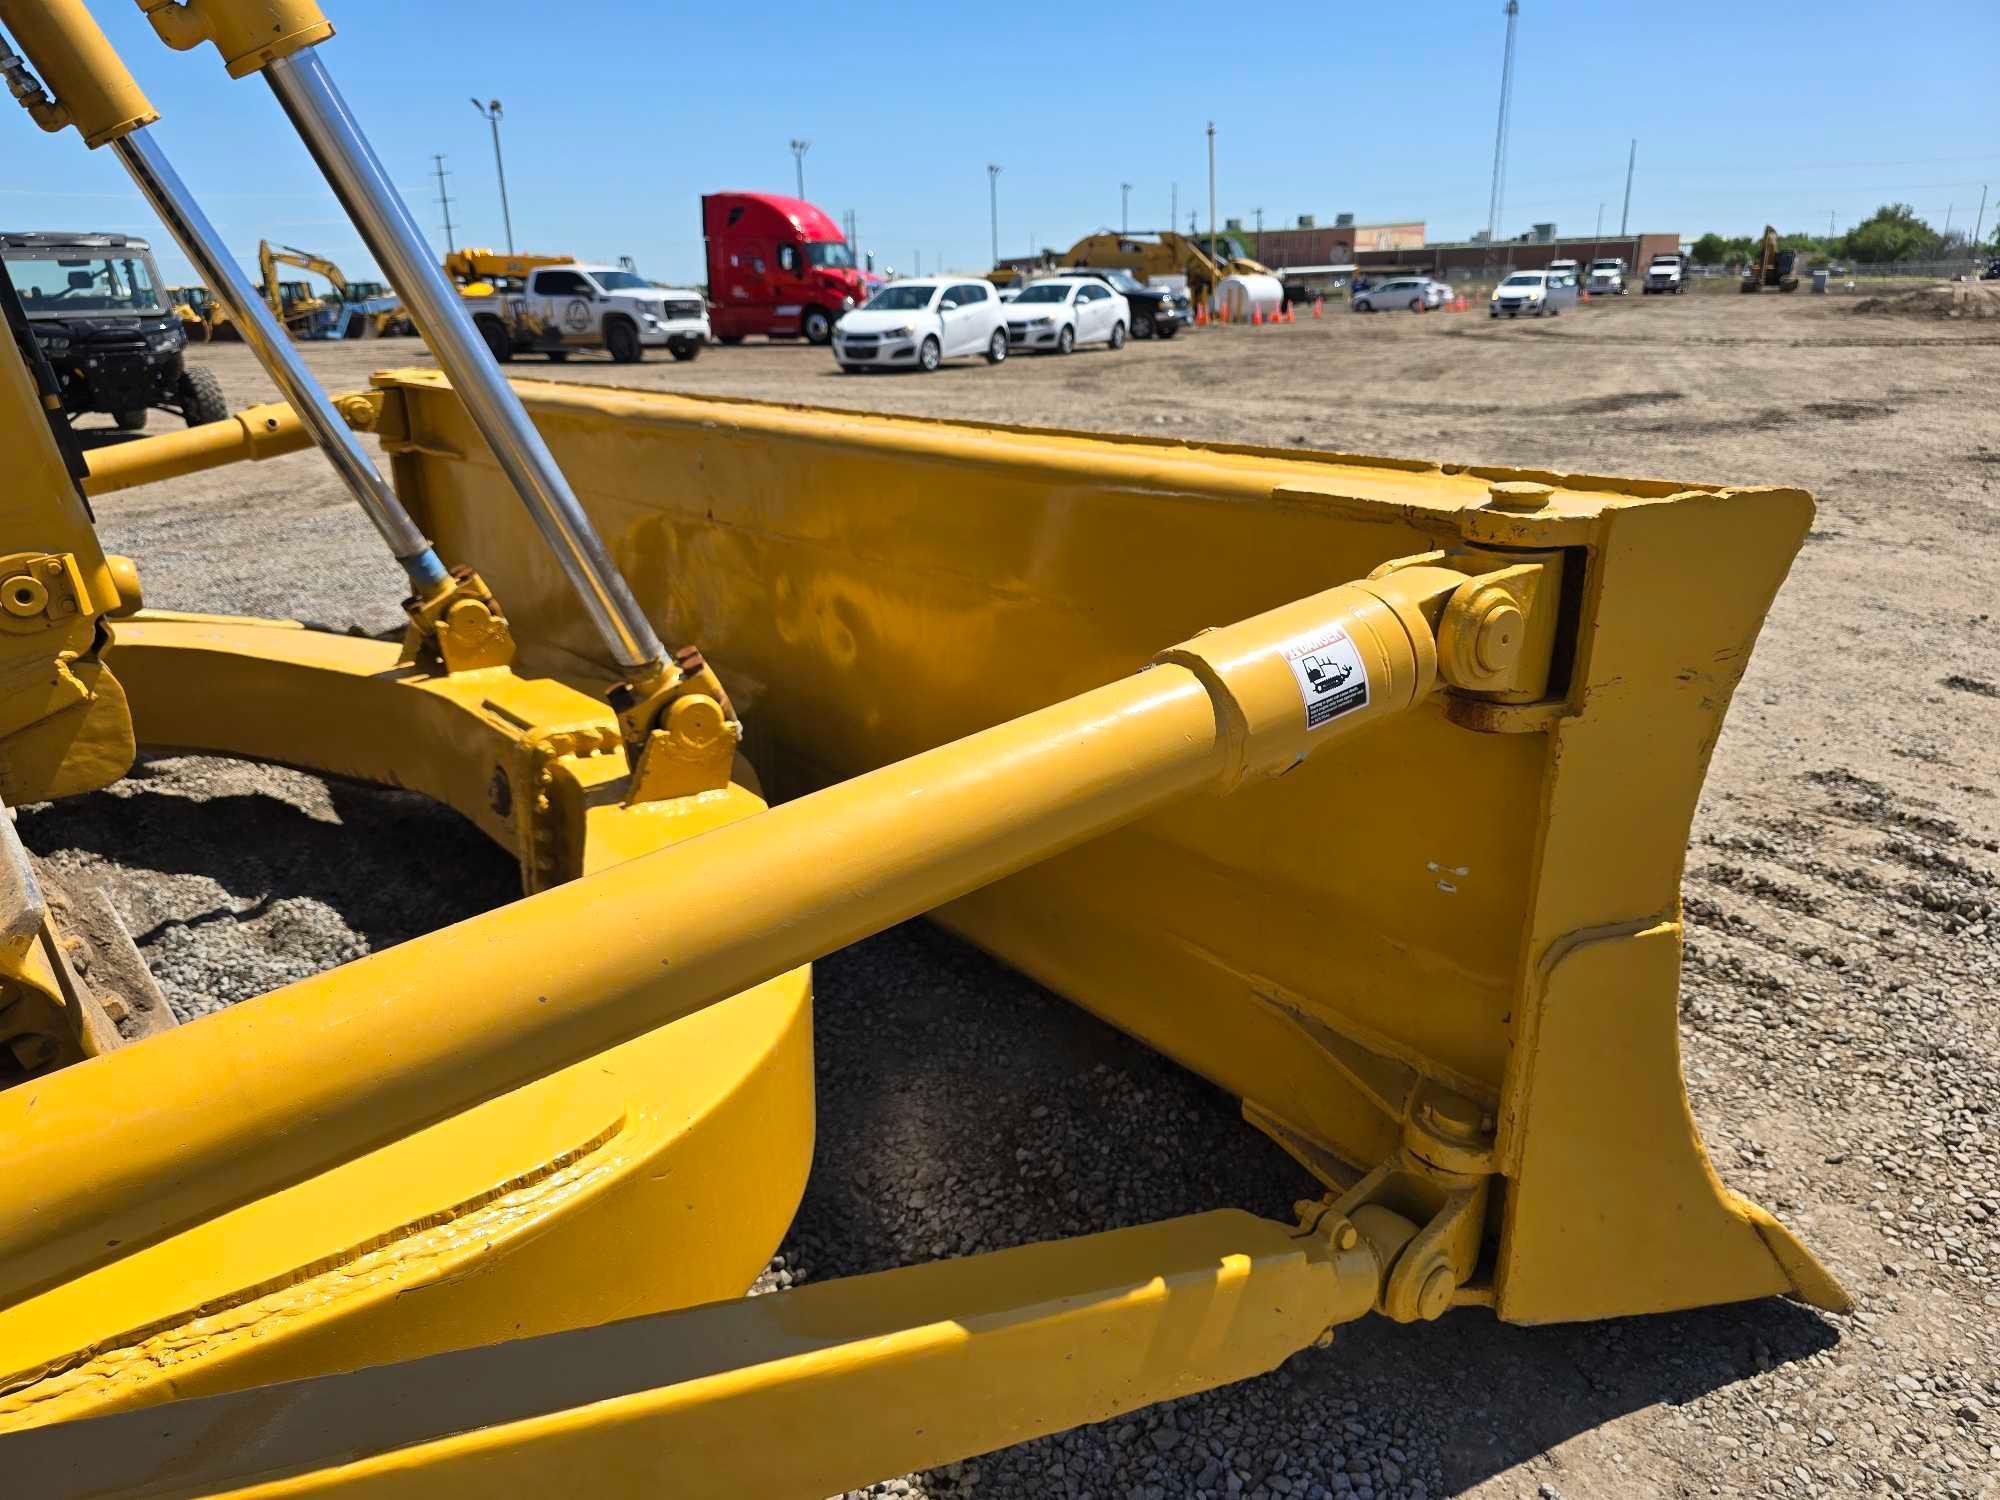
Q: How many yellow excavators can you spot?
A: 3